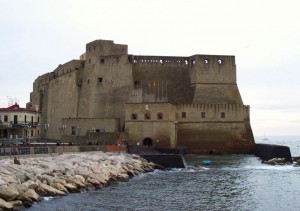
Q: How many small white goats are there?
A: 0